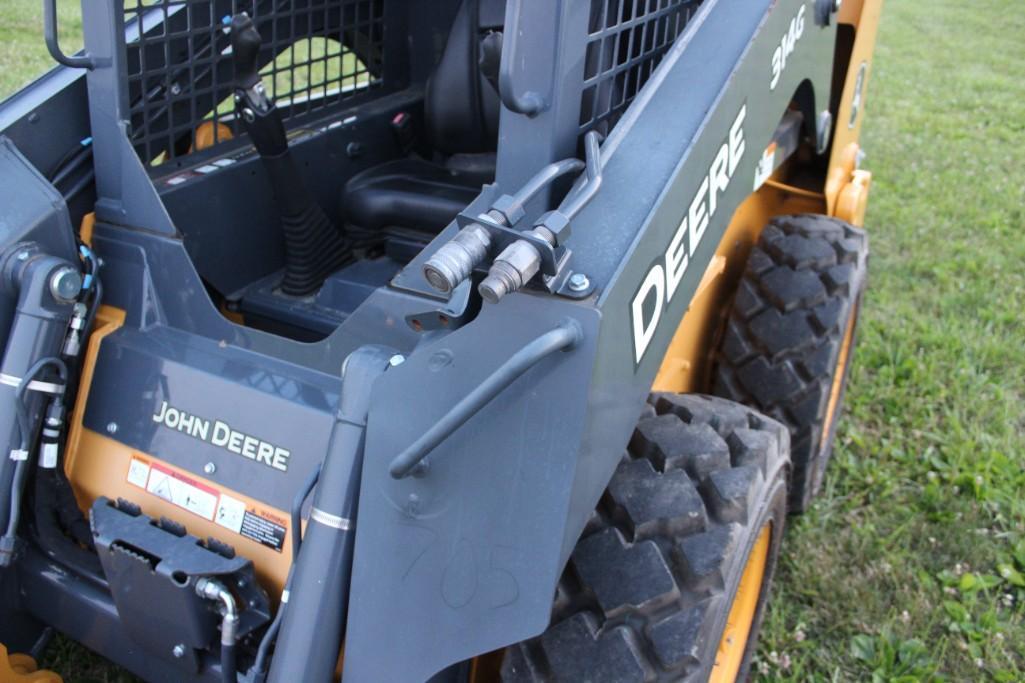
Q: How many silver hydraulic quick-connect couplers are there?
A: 2